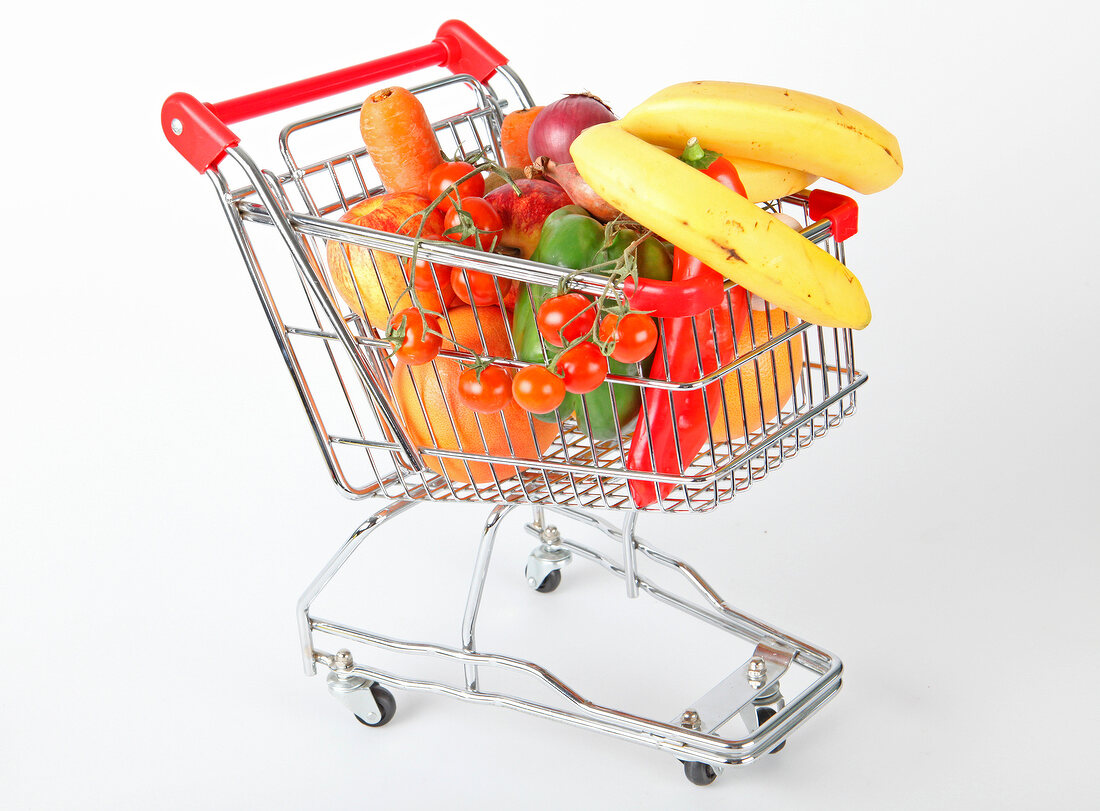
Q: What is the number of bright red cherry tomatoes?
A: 10